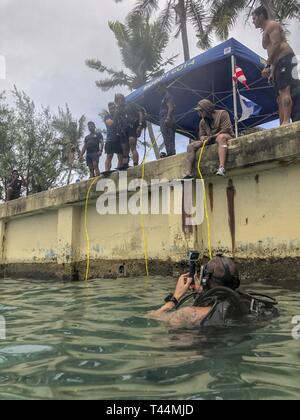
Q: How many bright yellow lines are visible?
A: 3